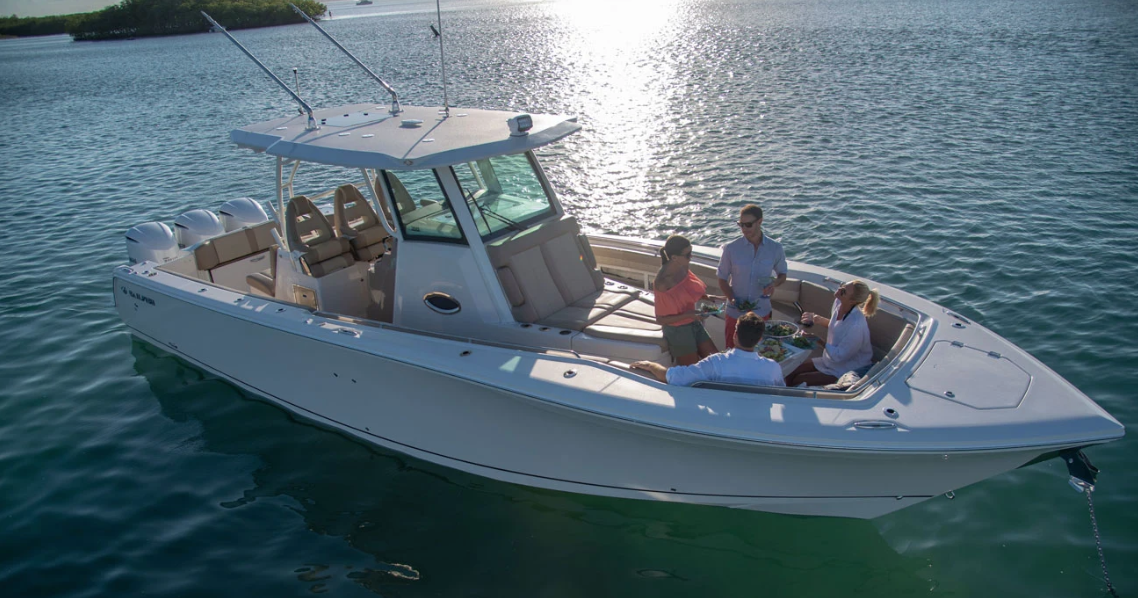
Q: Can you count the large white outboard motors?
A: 3